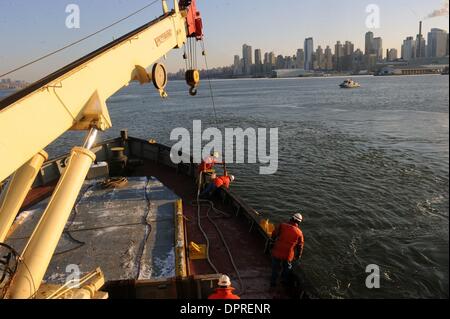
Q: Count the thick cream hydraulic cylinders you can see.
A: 2